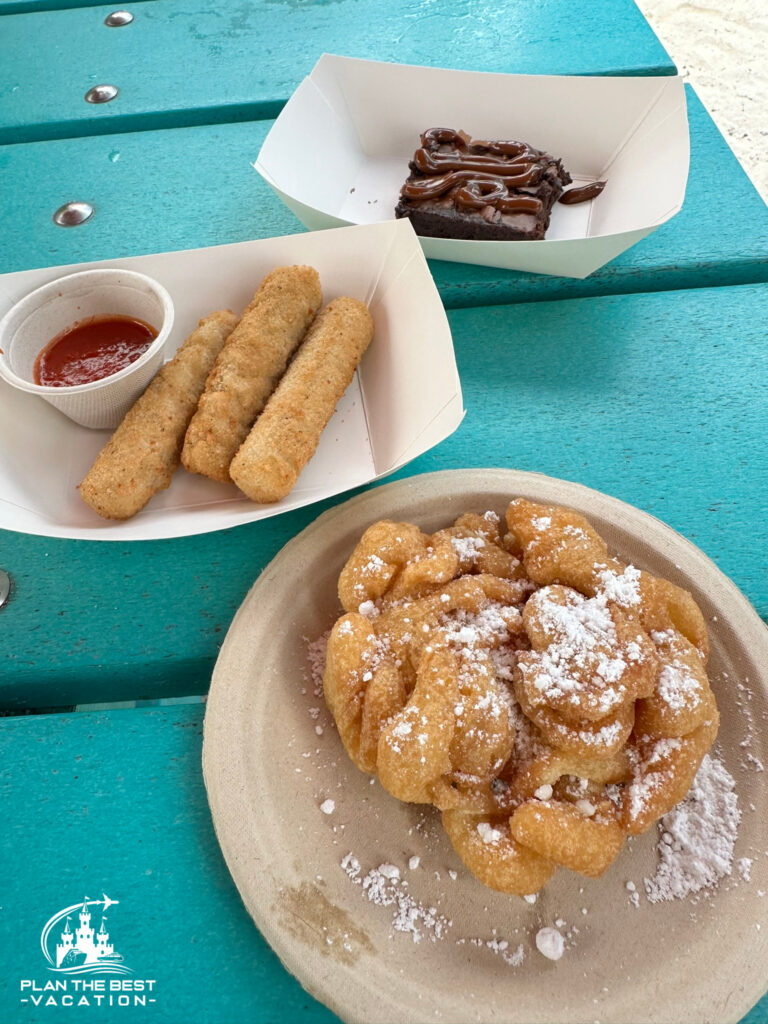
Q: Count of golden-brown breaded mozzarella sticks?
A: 3